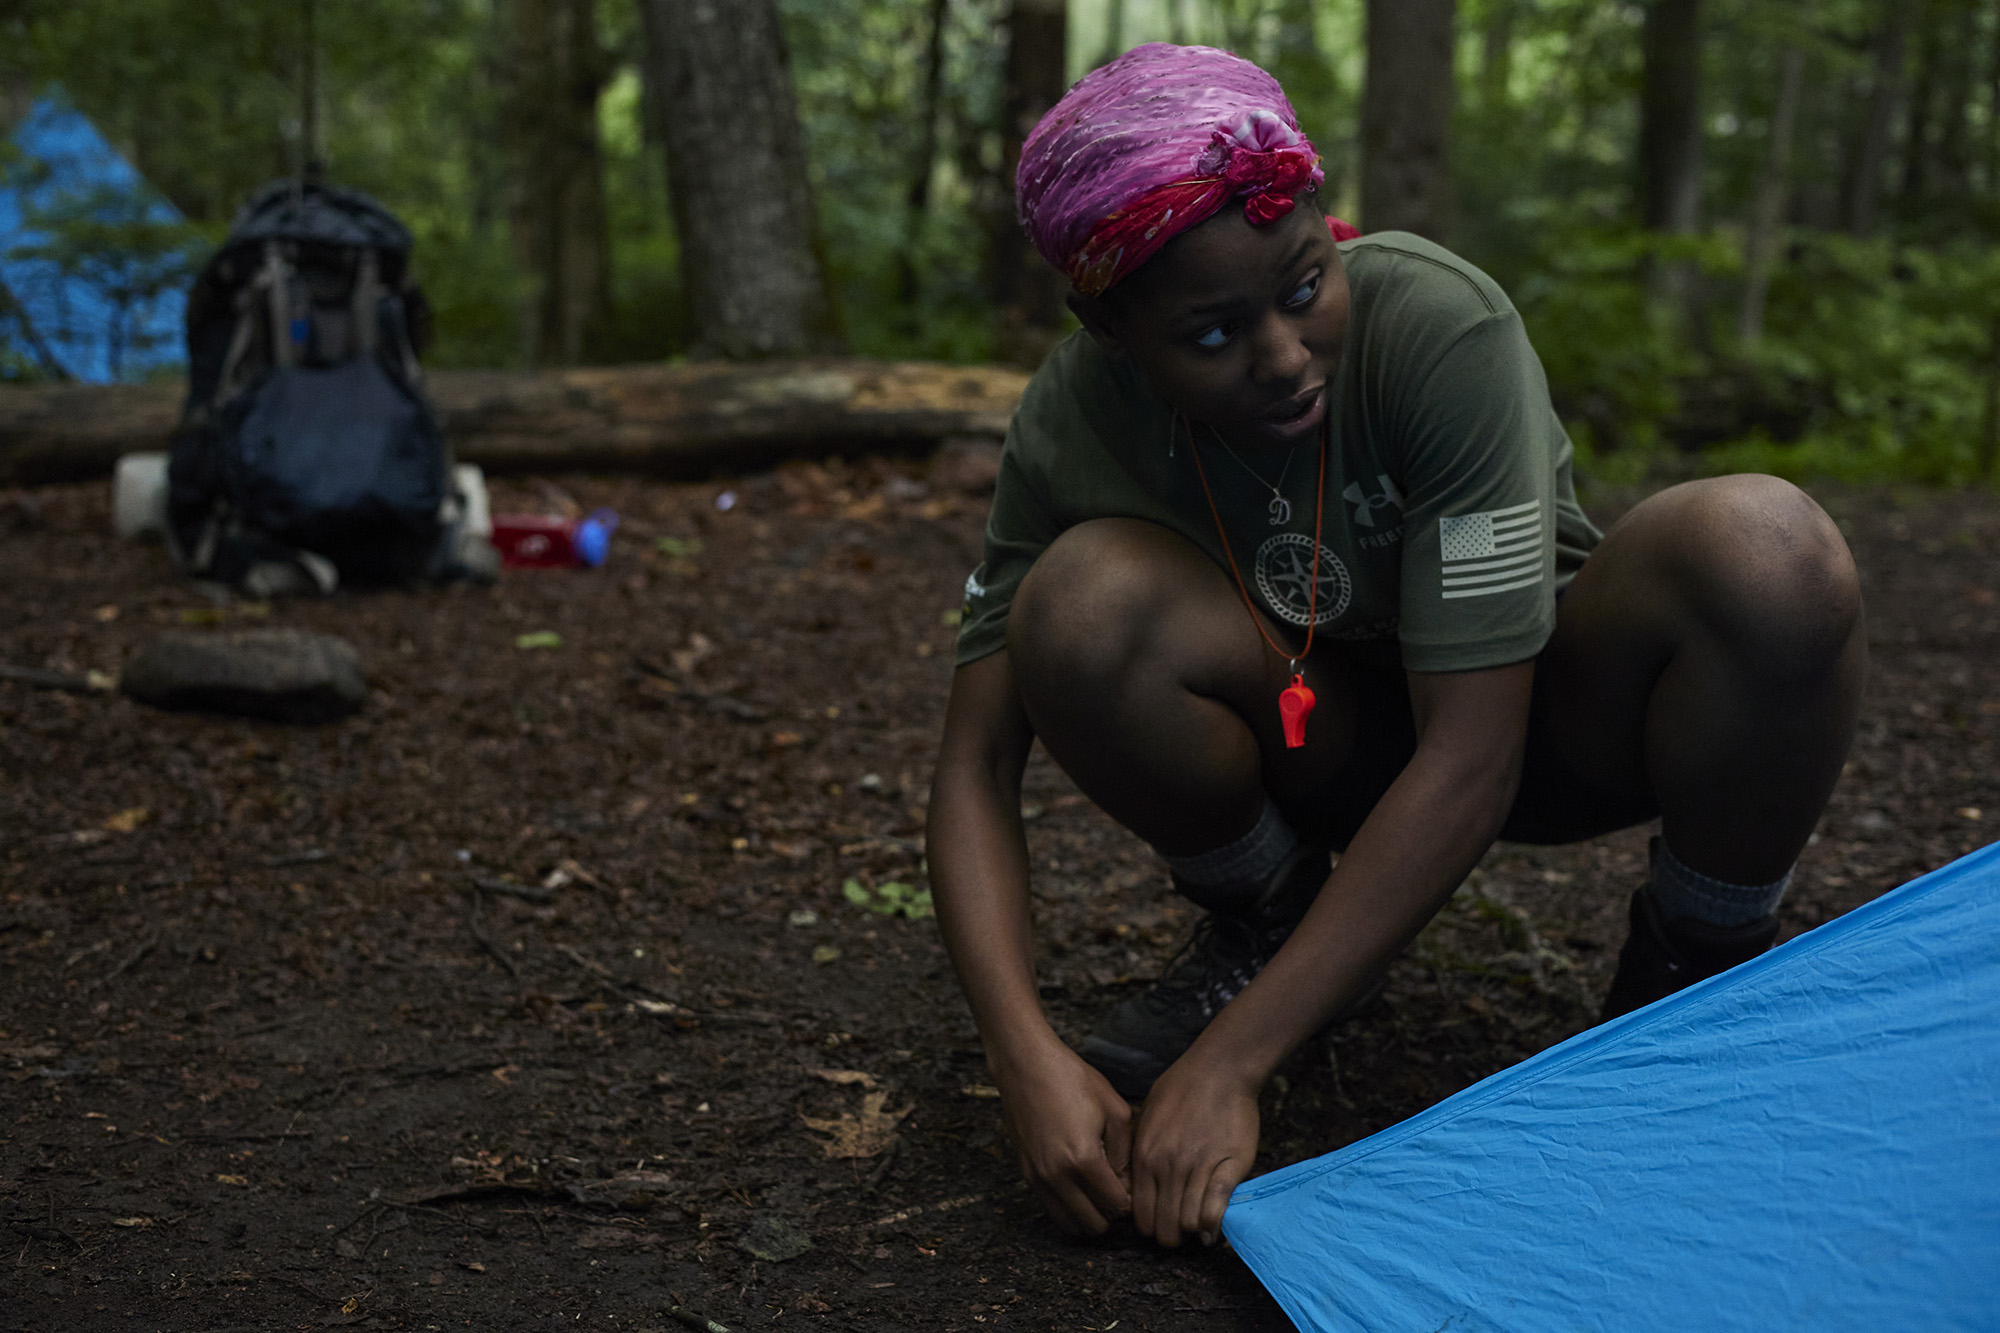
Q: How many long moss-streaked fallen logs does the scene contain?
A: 1